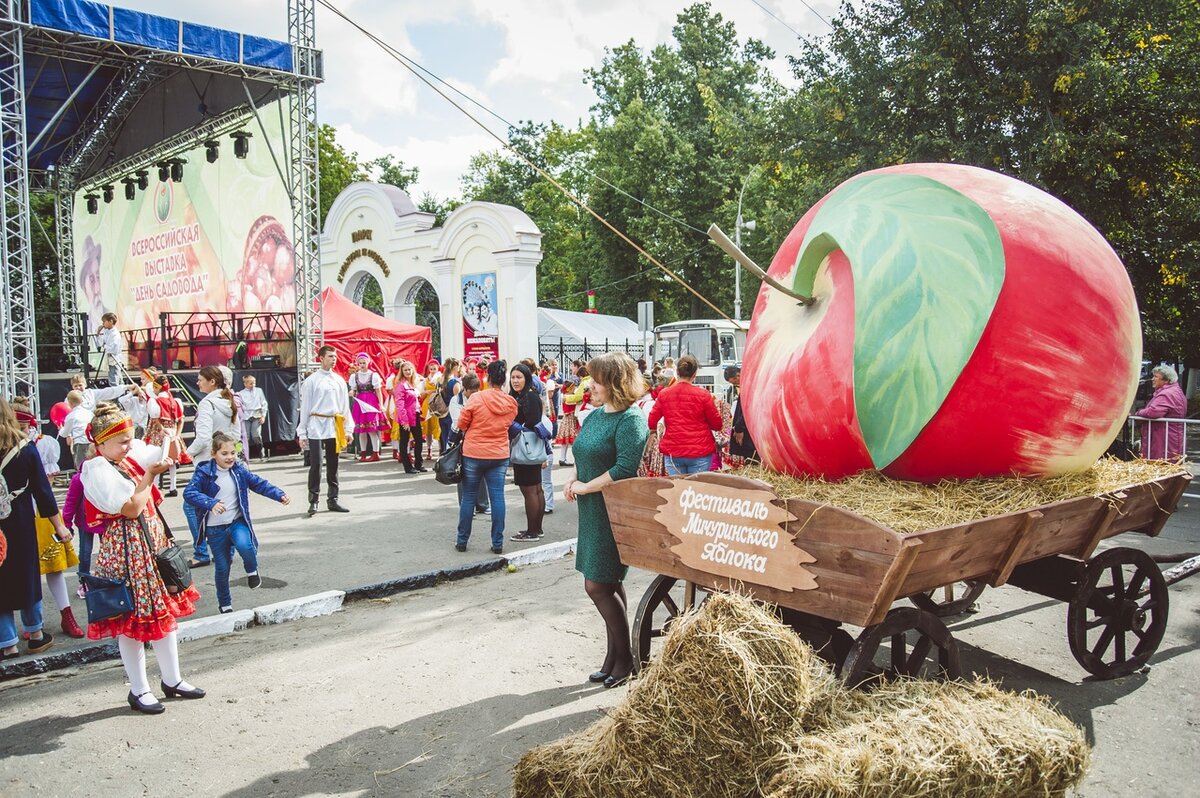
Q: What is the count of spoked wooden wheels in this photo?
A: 4